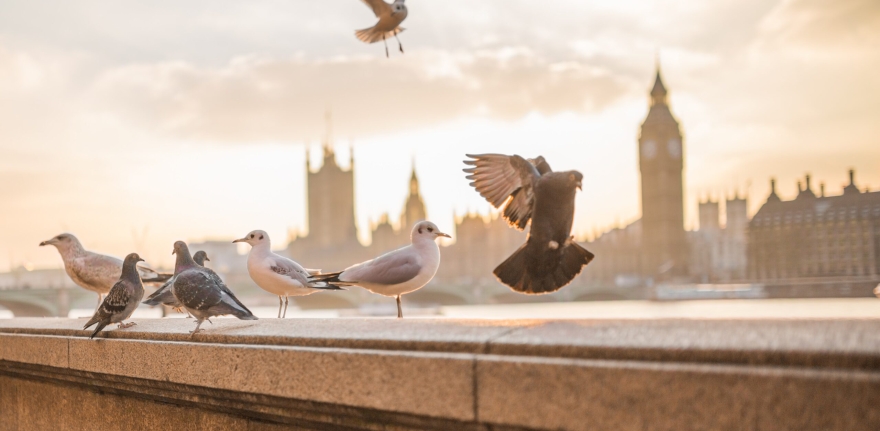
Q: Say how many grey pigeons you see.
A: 3